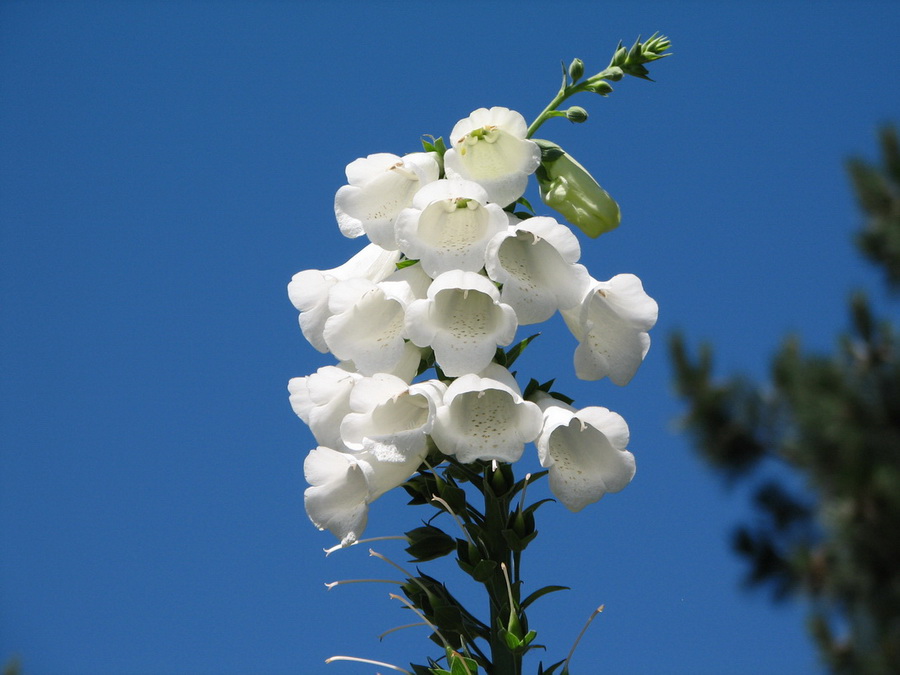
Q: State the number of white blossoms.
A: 13